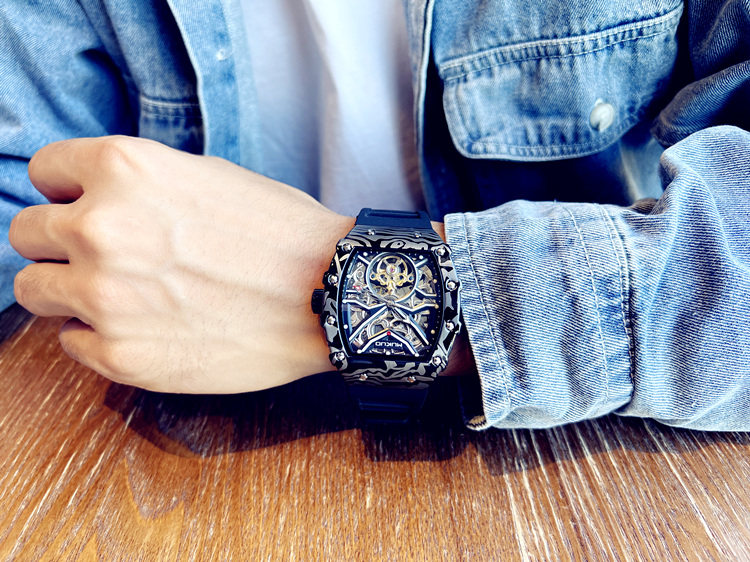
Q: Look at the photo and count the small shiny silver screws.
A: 12